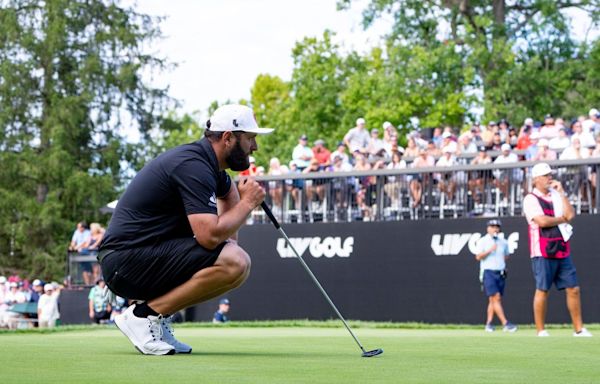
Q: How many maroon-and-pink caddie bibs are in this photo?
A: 1